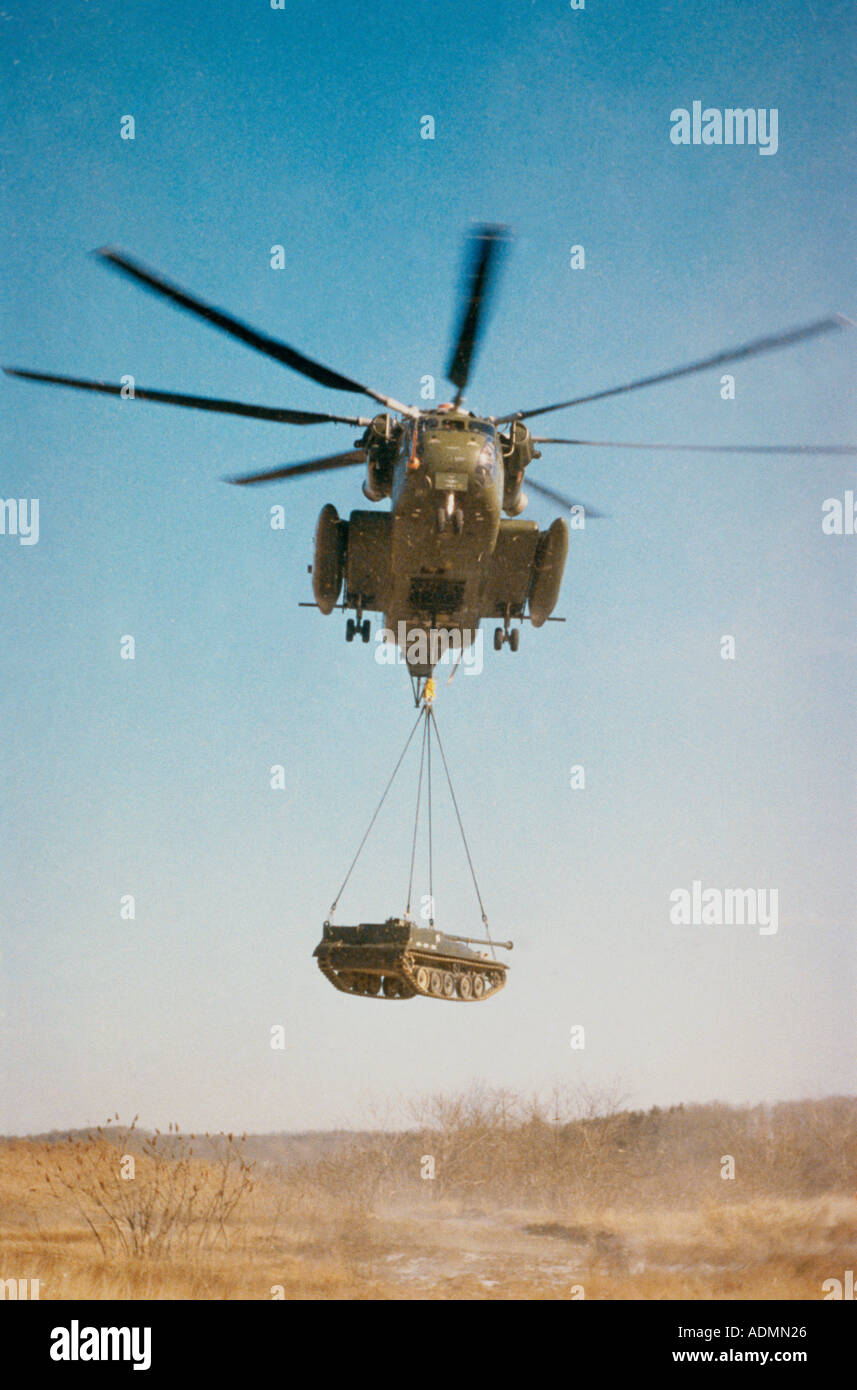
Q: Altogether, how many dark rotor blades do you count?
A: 7